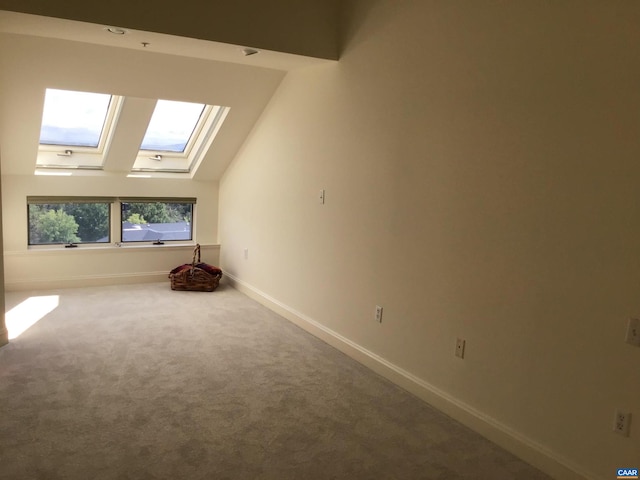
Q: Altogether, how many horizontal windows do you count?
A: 2